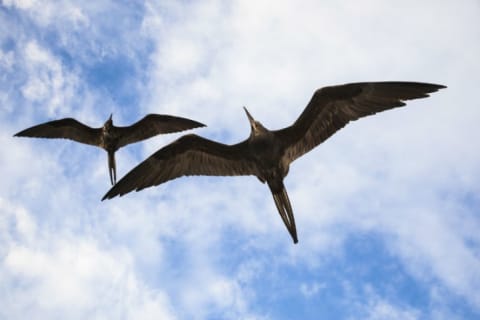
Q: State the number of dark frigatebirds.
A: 2